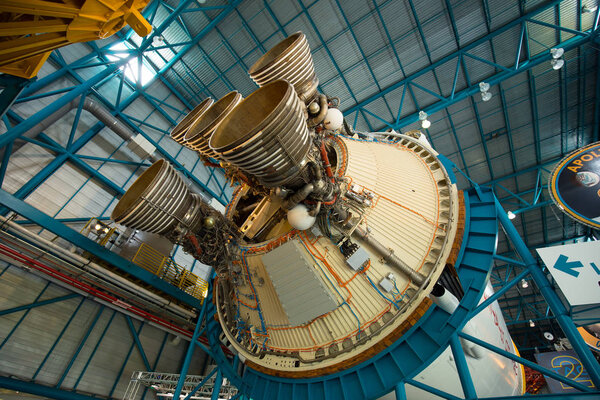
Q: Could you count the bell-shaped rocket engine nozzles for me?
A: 5